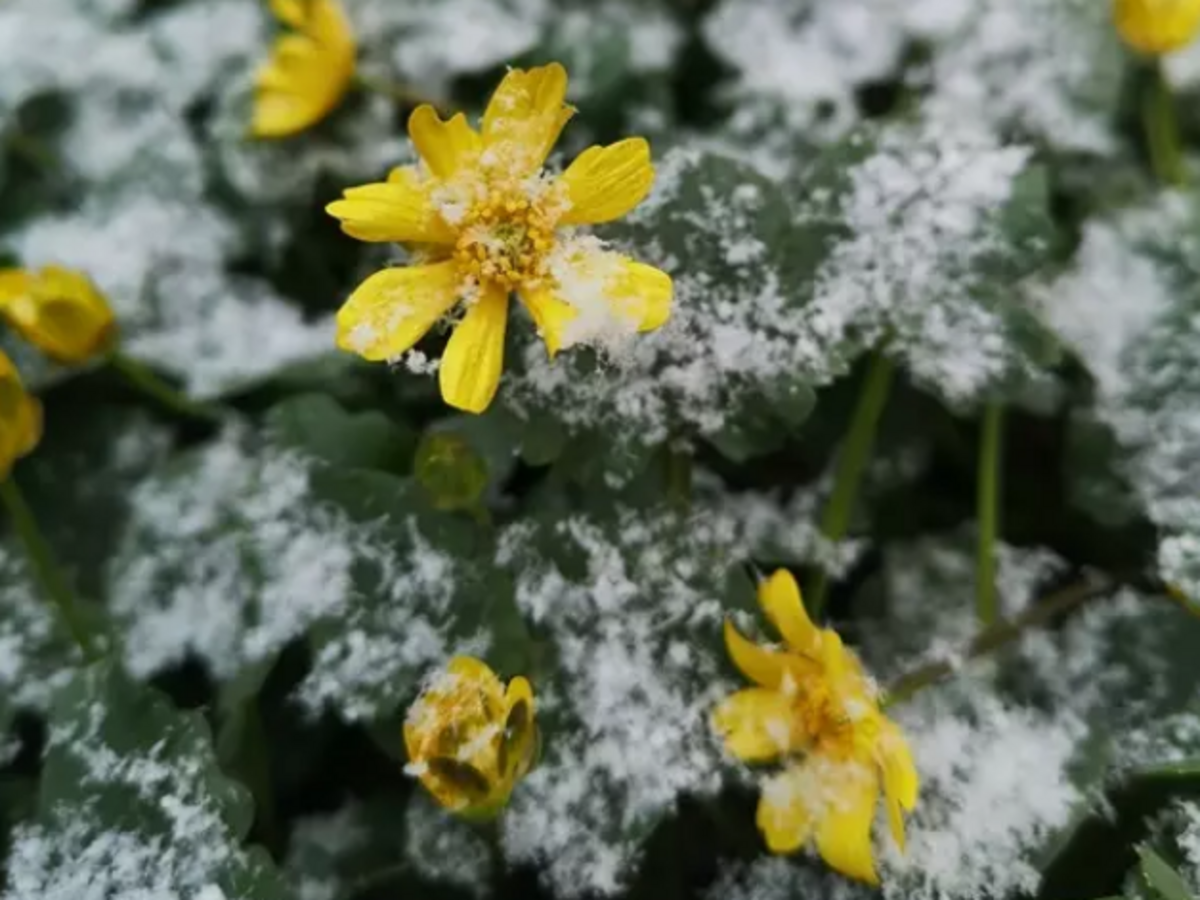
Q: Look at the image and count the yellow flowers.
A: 7